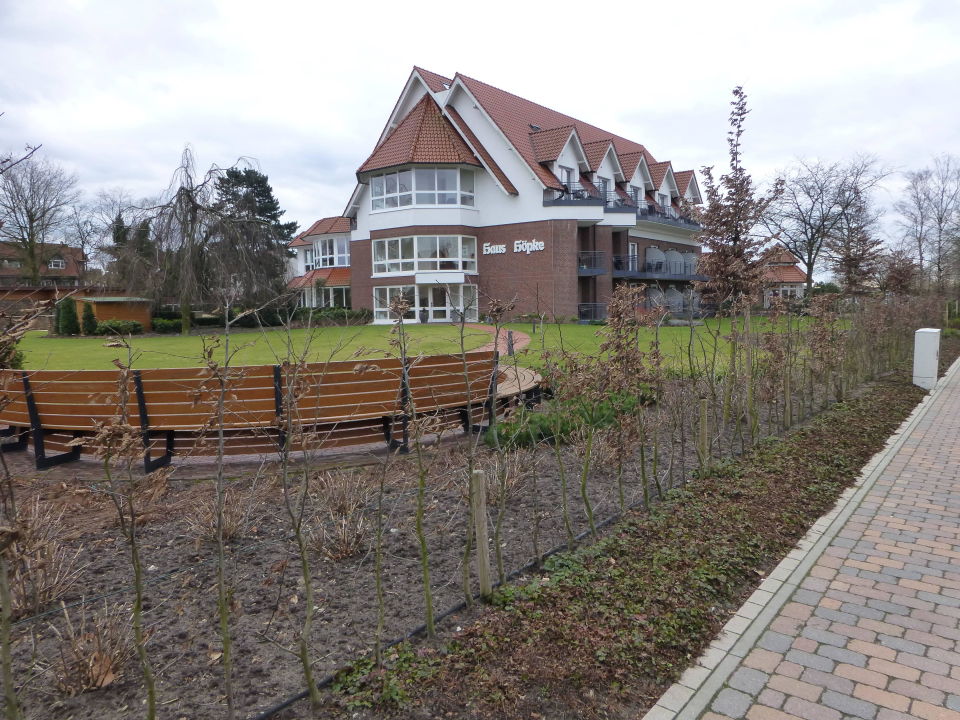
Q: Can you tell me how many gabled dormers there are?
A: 5